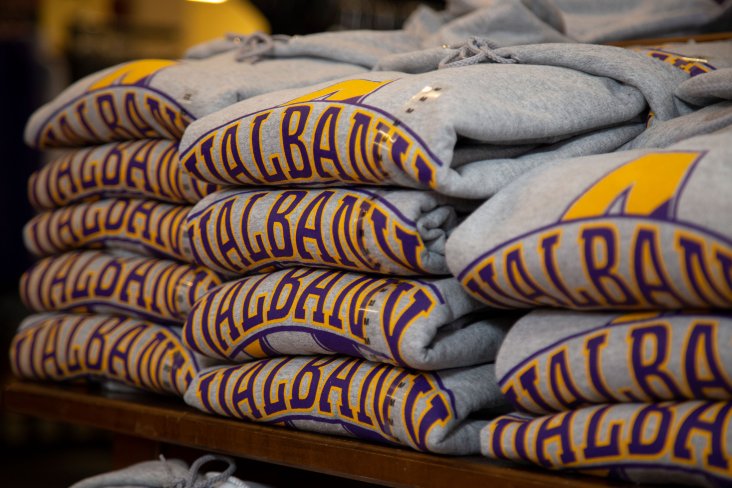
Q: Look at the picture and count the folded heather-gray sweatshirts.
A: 12